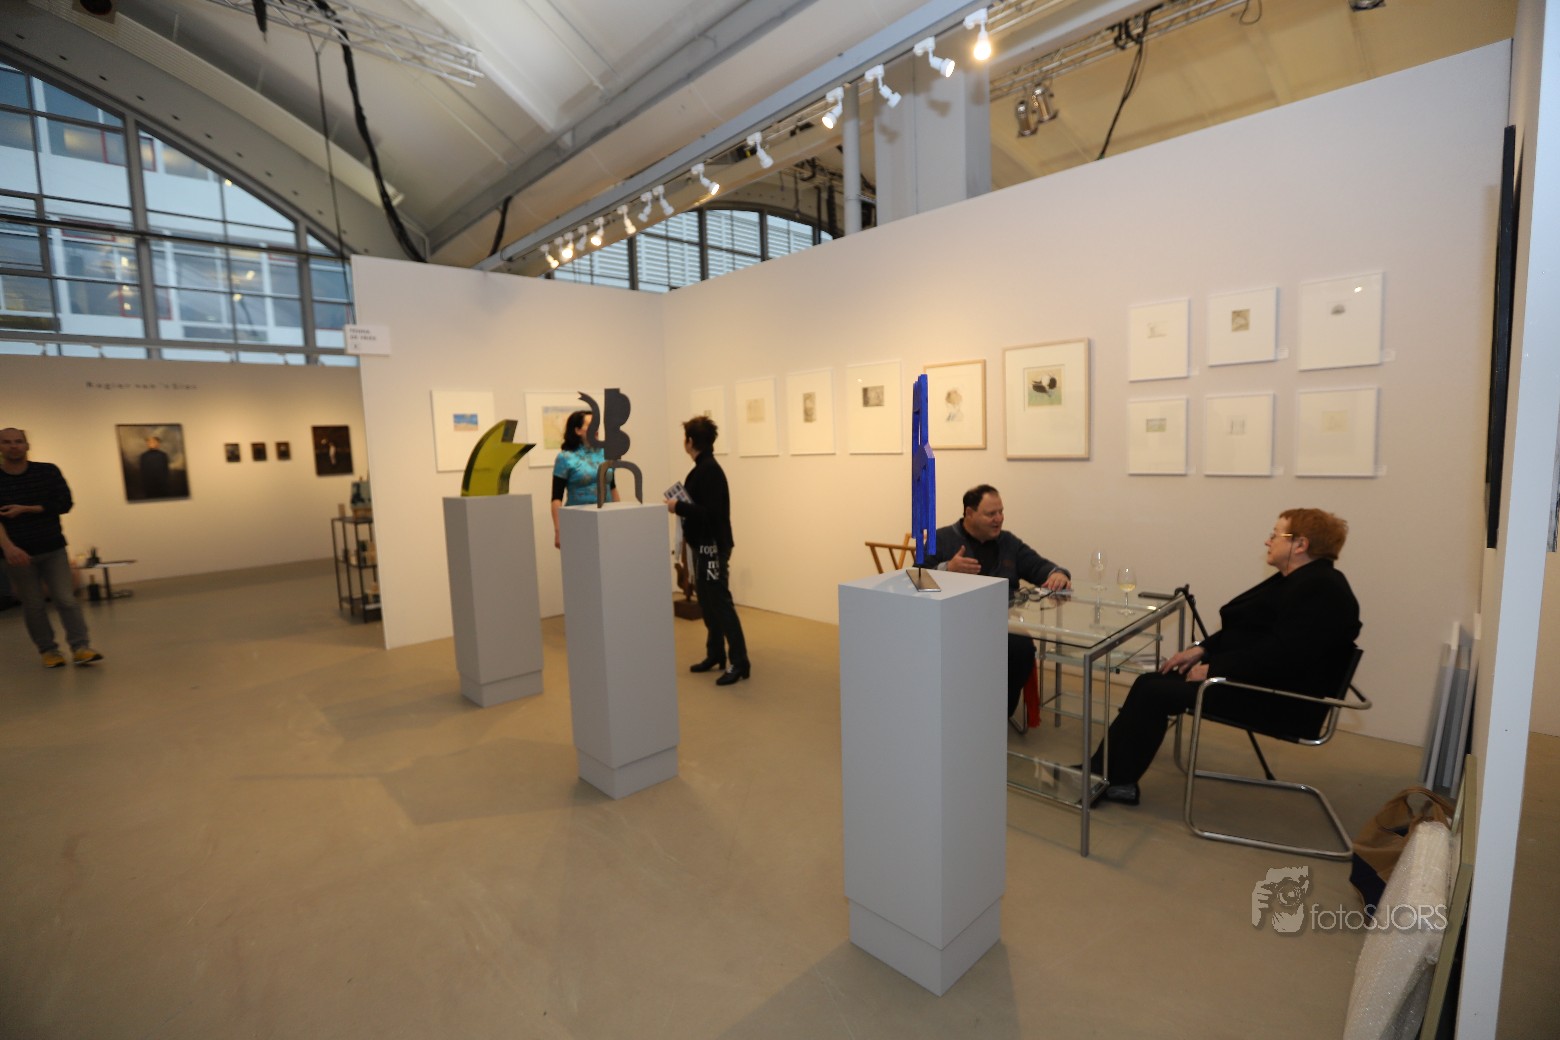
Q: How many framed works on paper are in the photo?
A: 14